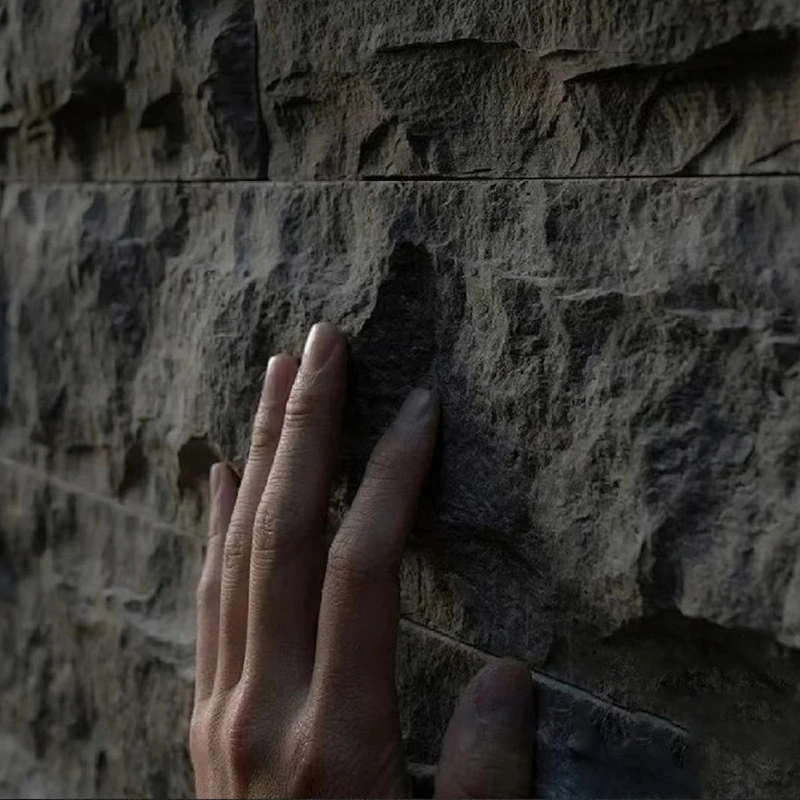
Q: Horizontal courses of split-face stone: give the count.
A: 3